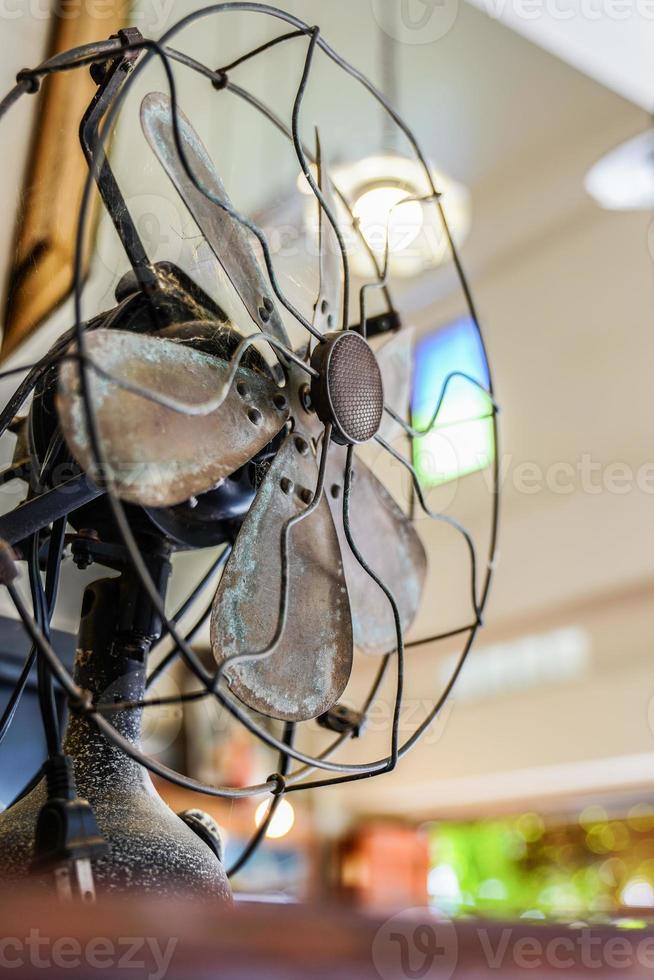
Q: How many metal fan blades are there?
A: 6